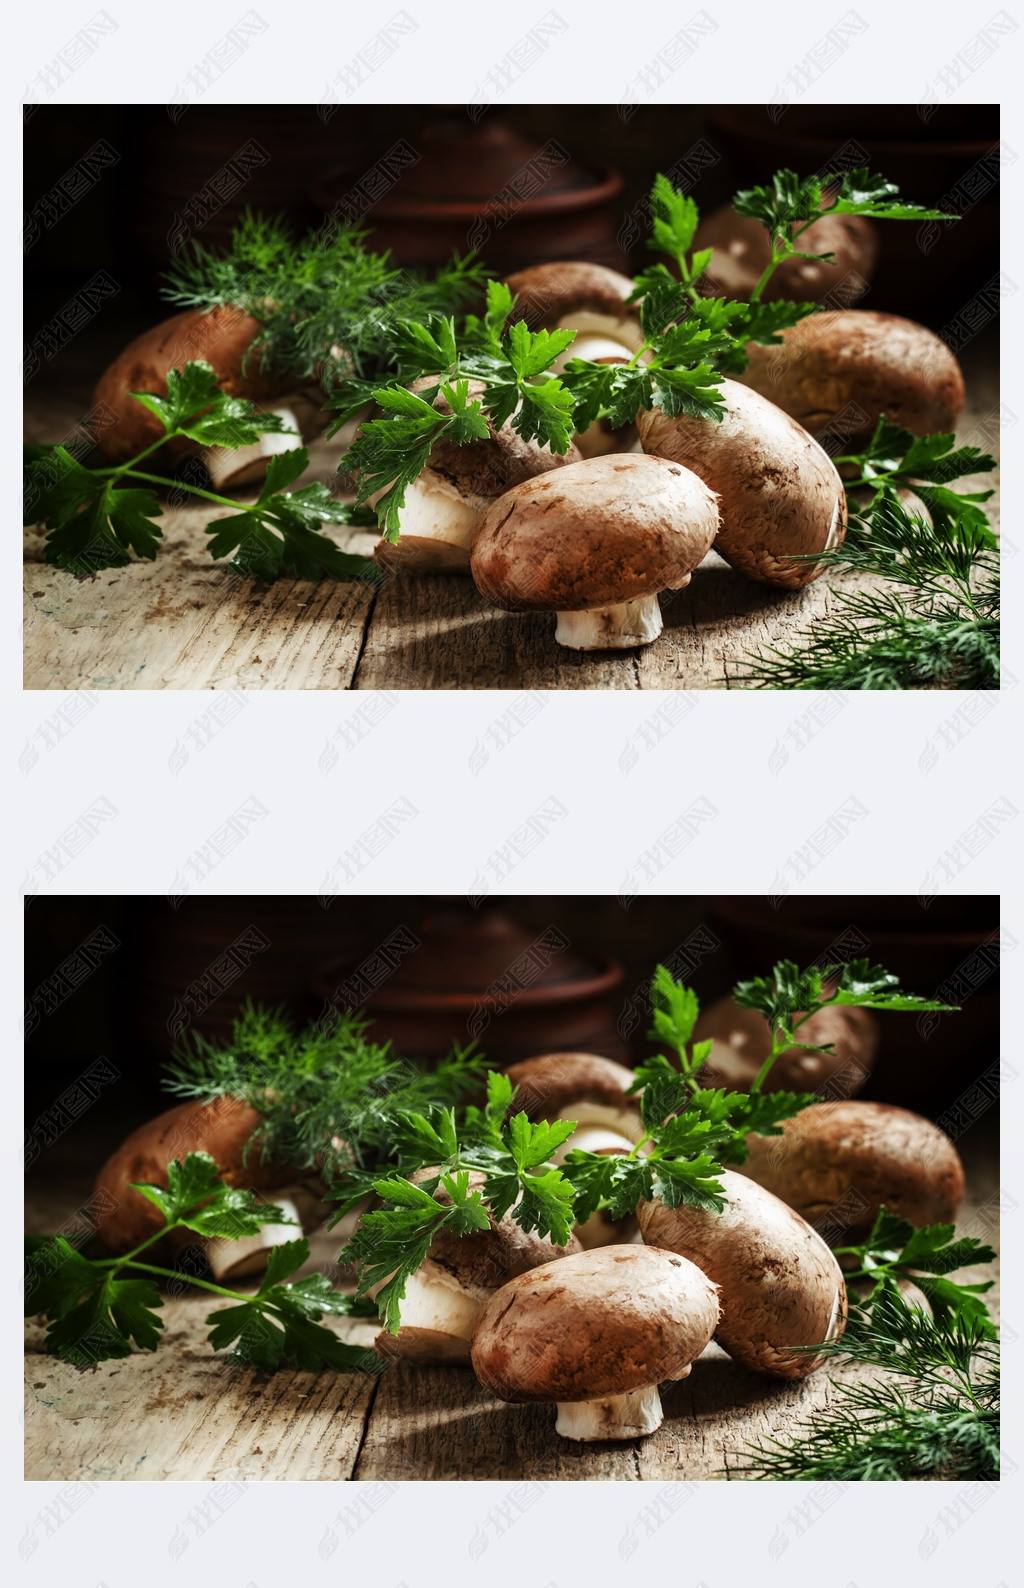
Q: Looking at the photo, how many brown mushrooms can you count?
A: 14